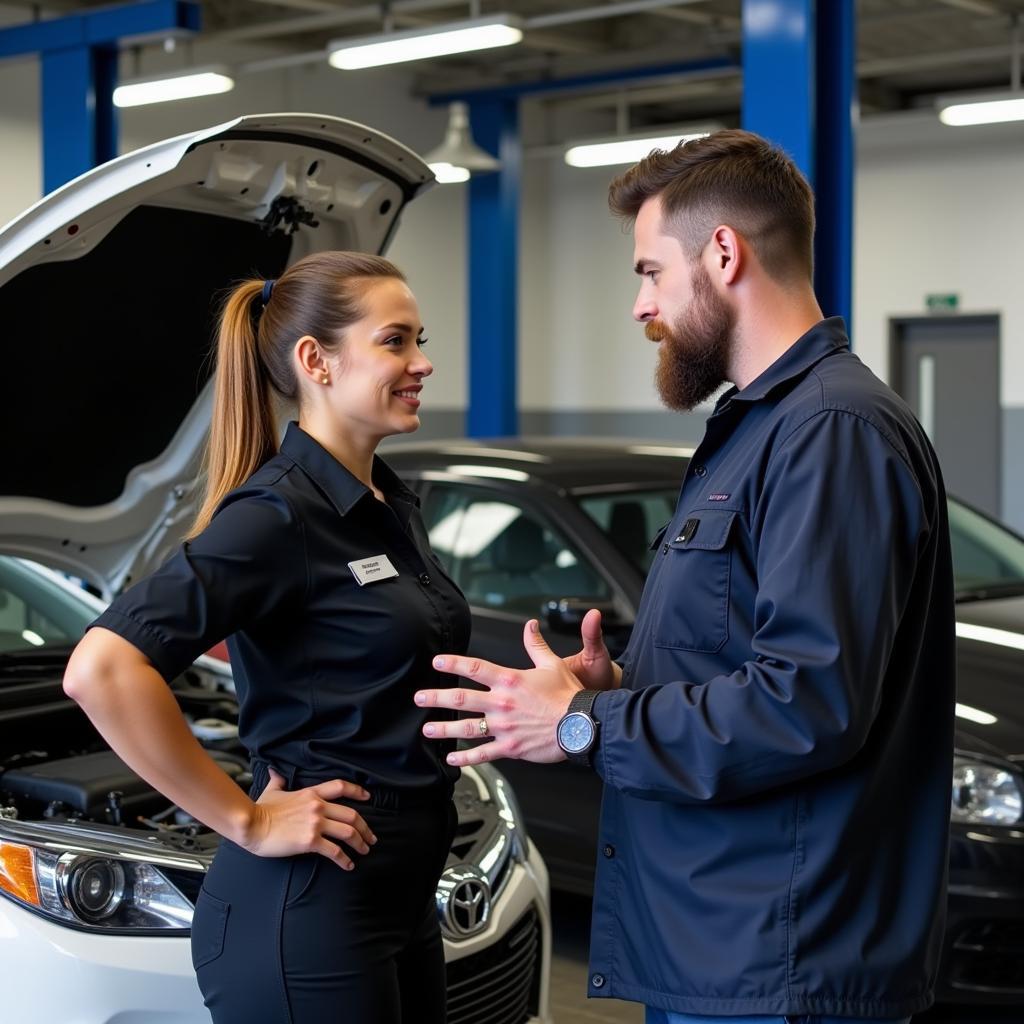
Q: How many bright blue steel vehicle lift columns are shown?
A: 3